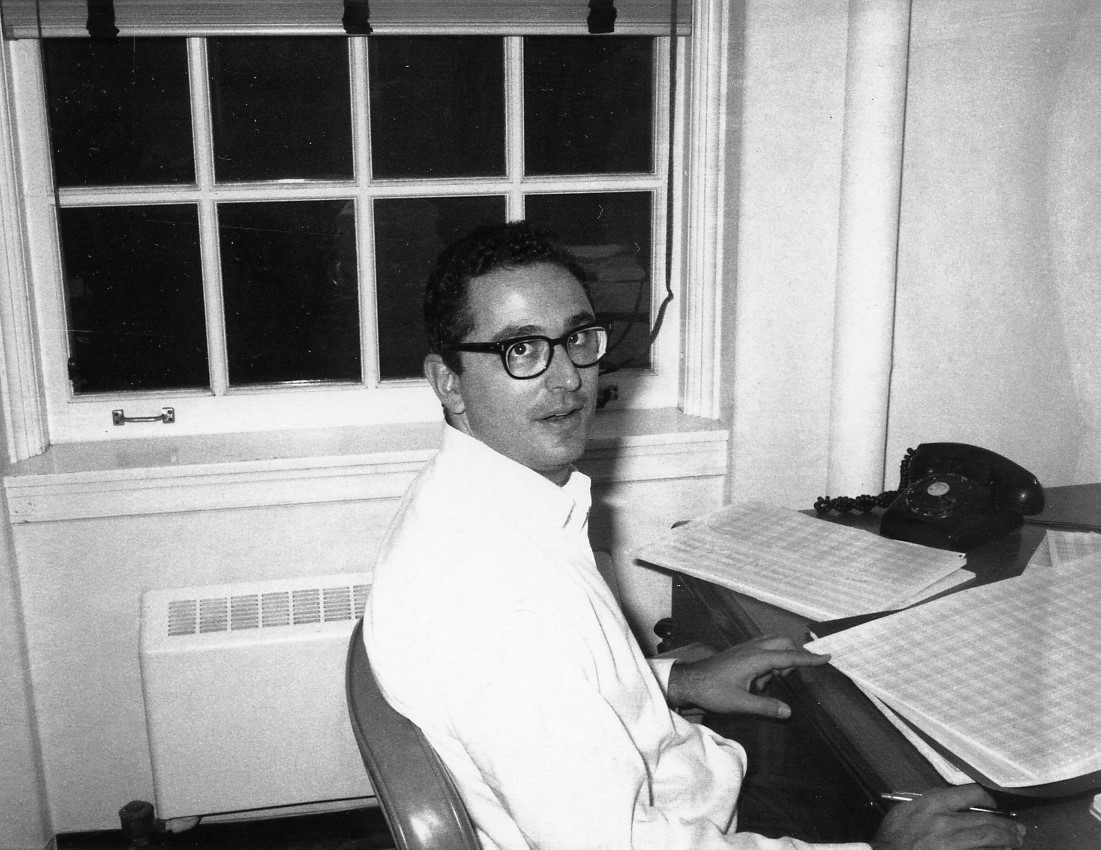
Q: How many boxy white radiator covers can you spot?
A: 1